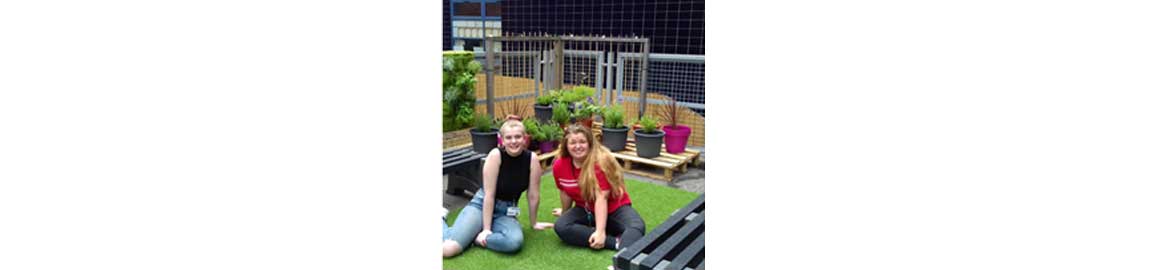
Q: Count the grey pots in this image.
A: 4